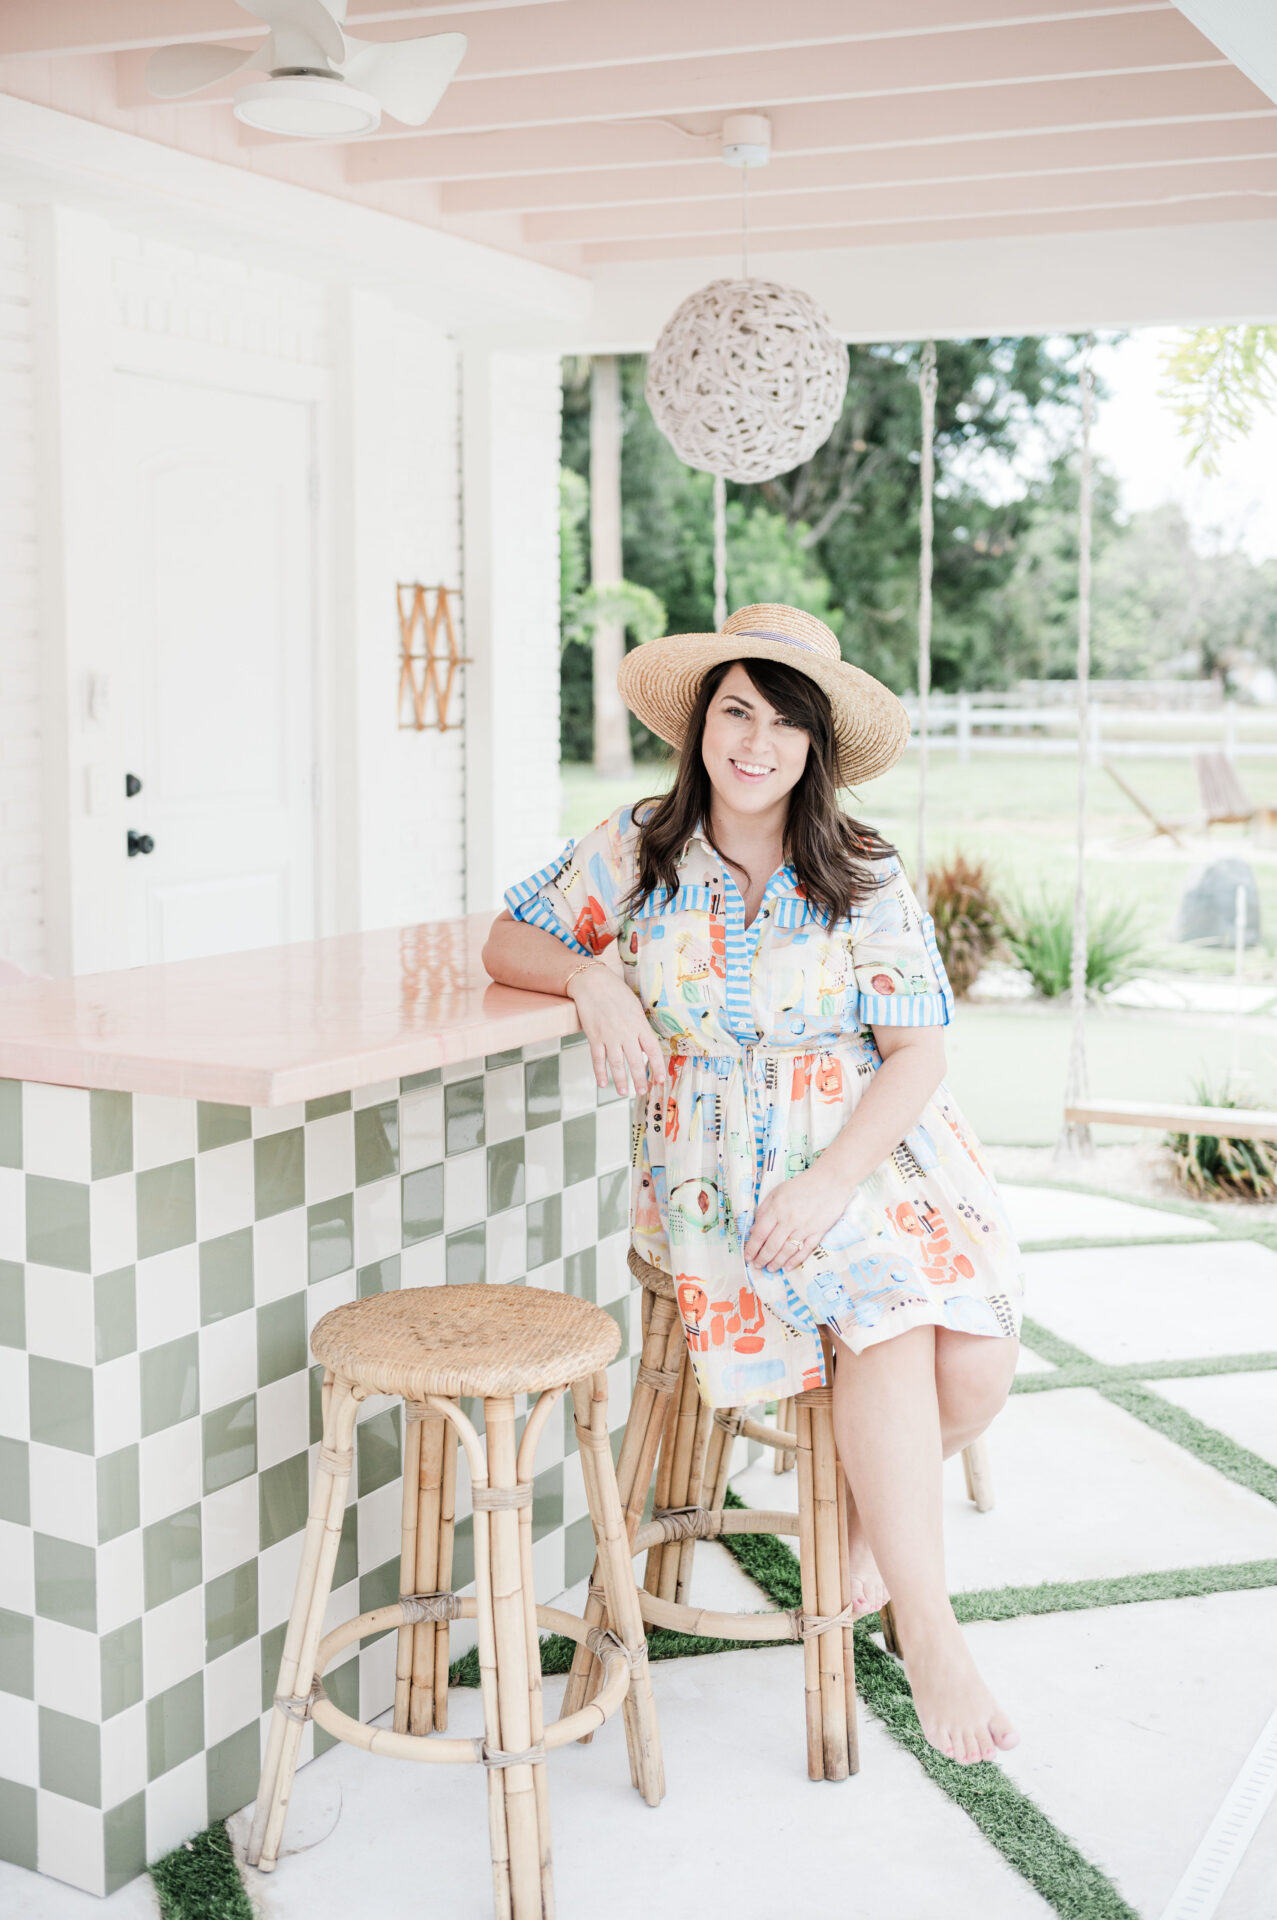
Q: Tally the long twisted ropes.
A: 3